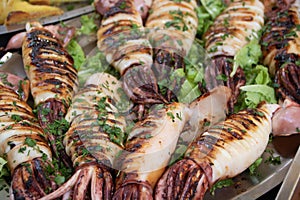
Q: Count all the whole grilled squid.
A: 9